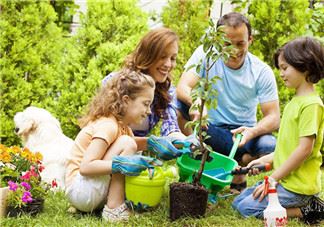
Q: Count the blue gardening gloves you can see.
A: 2